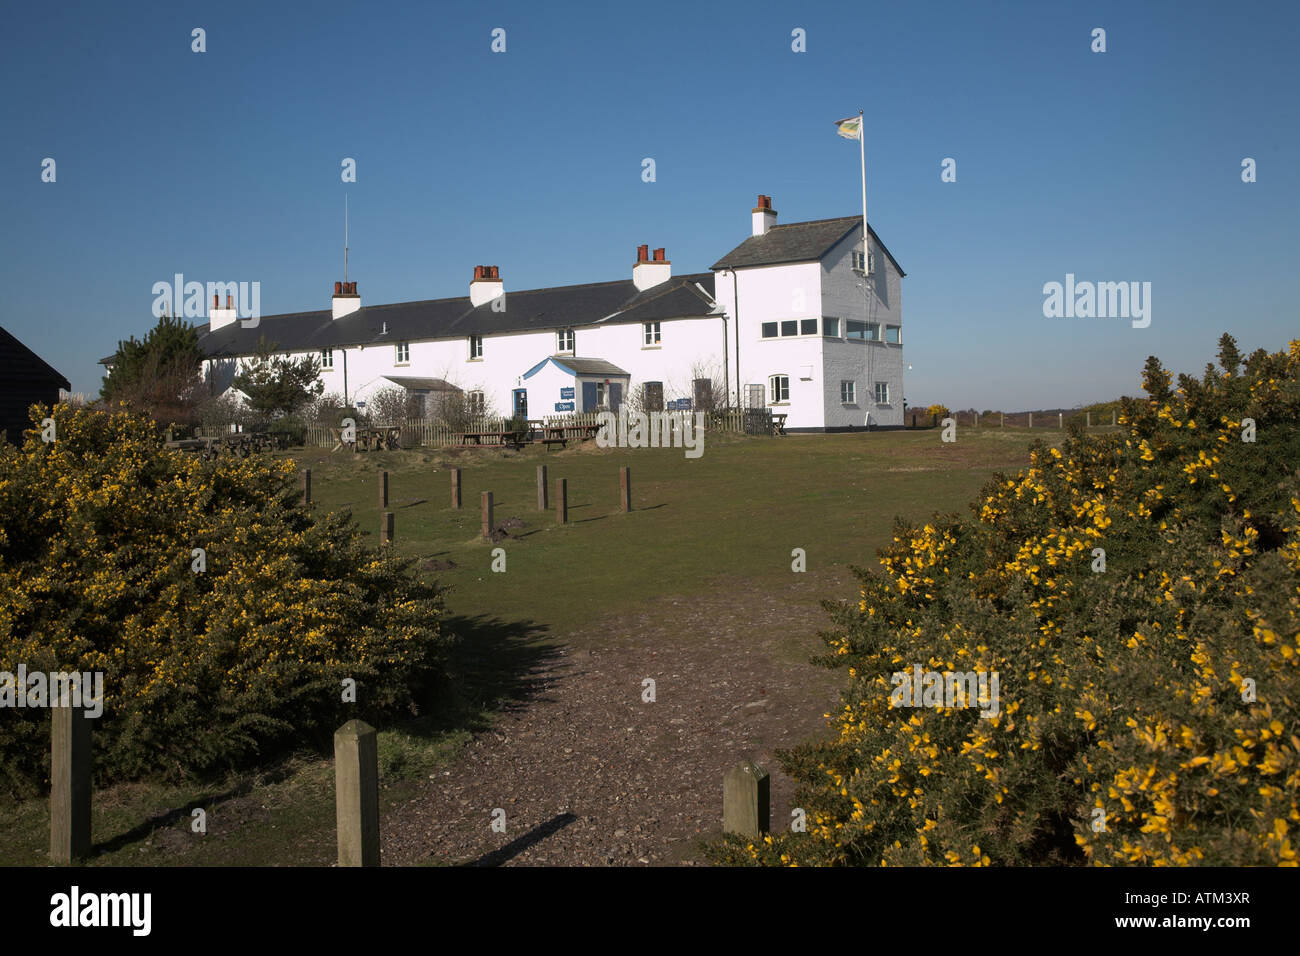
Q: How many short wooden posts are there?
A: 11